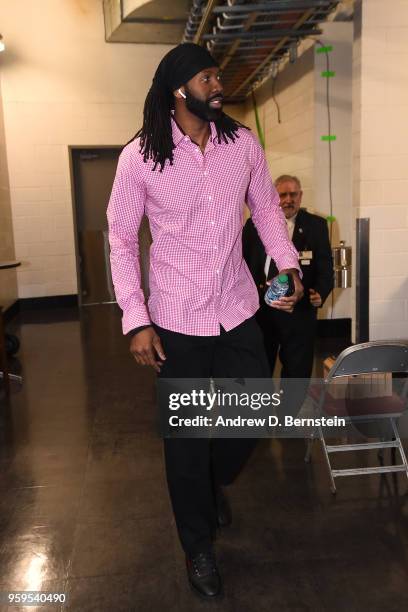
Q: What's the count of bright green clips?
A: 4